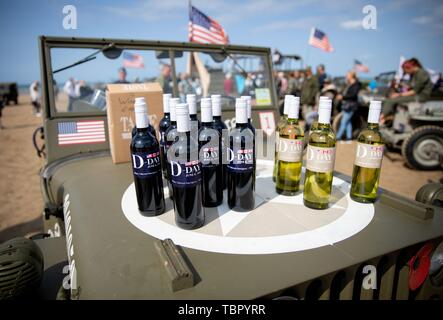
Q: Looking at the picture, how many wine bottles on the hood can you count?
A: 15